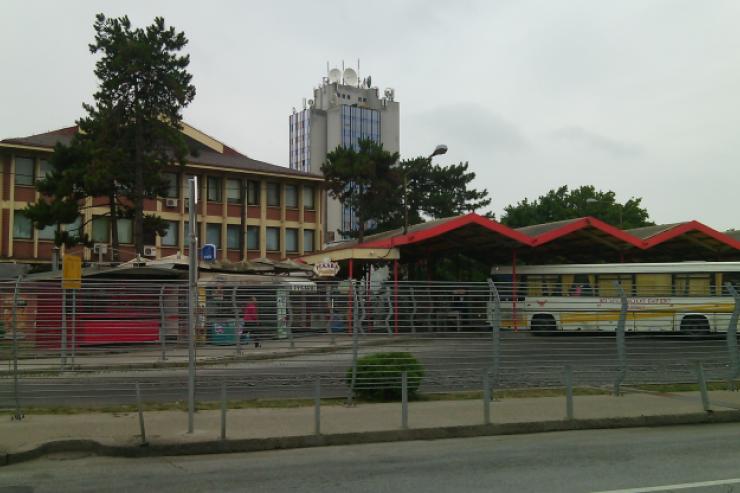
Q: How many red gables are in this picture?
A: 3